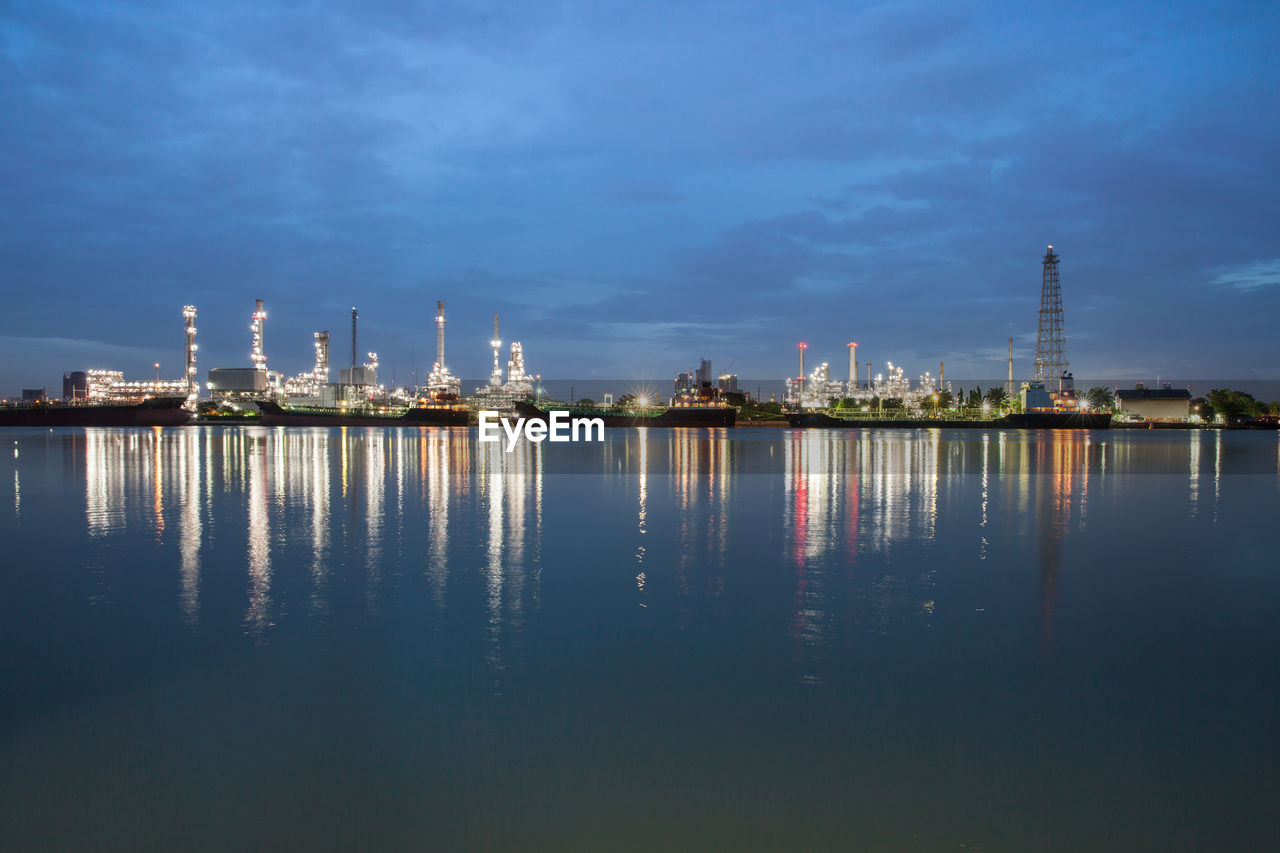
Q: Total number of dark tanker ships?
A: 4